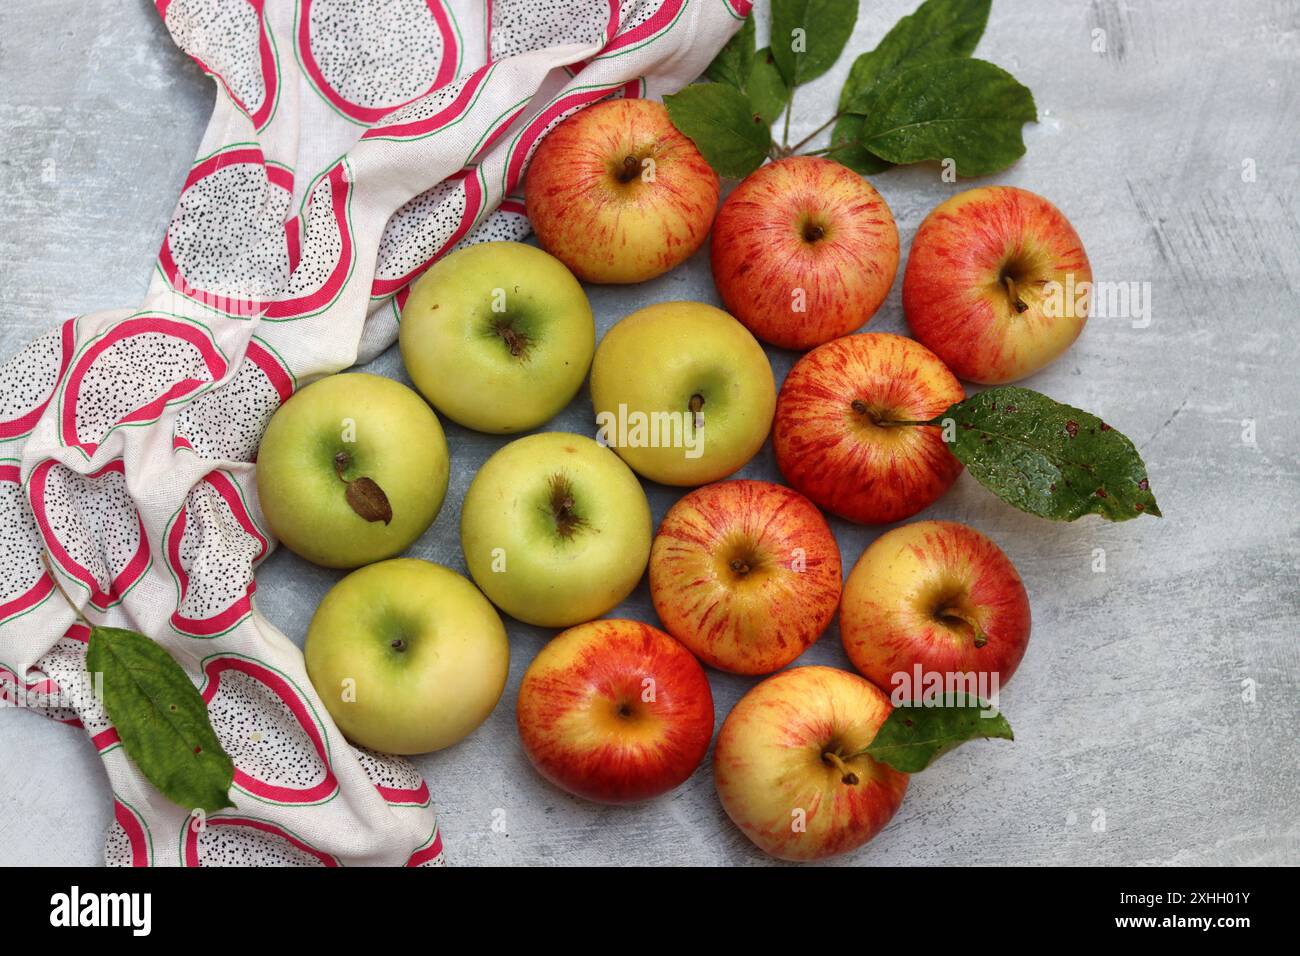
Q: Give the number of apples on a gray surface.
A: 13